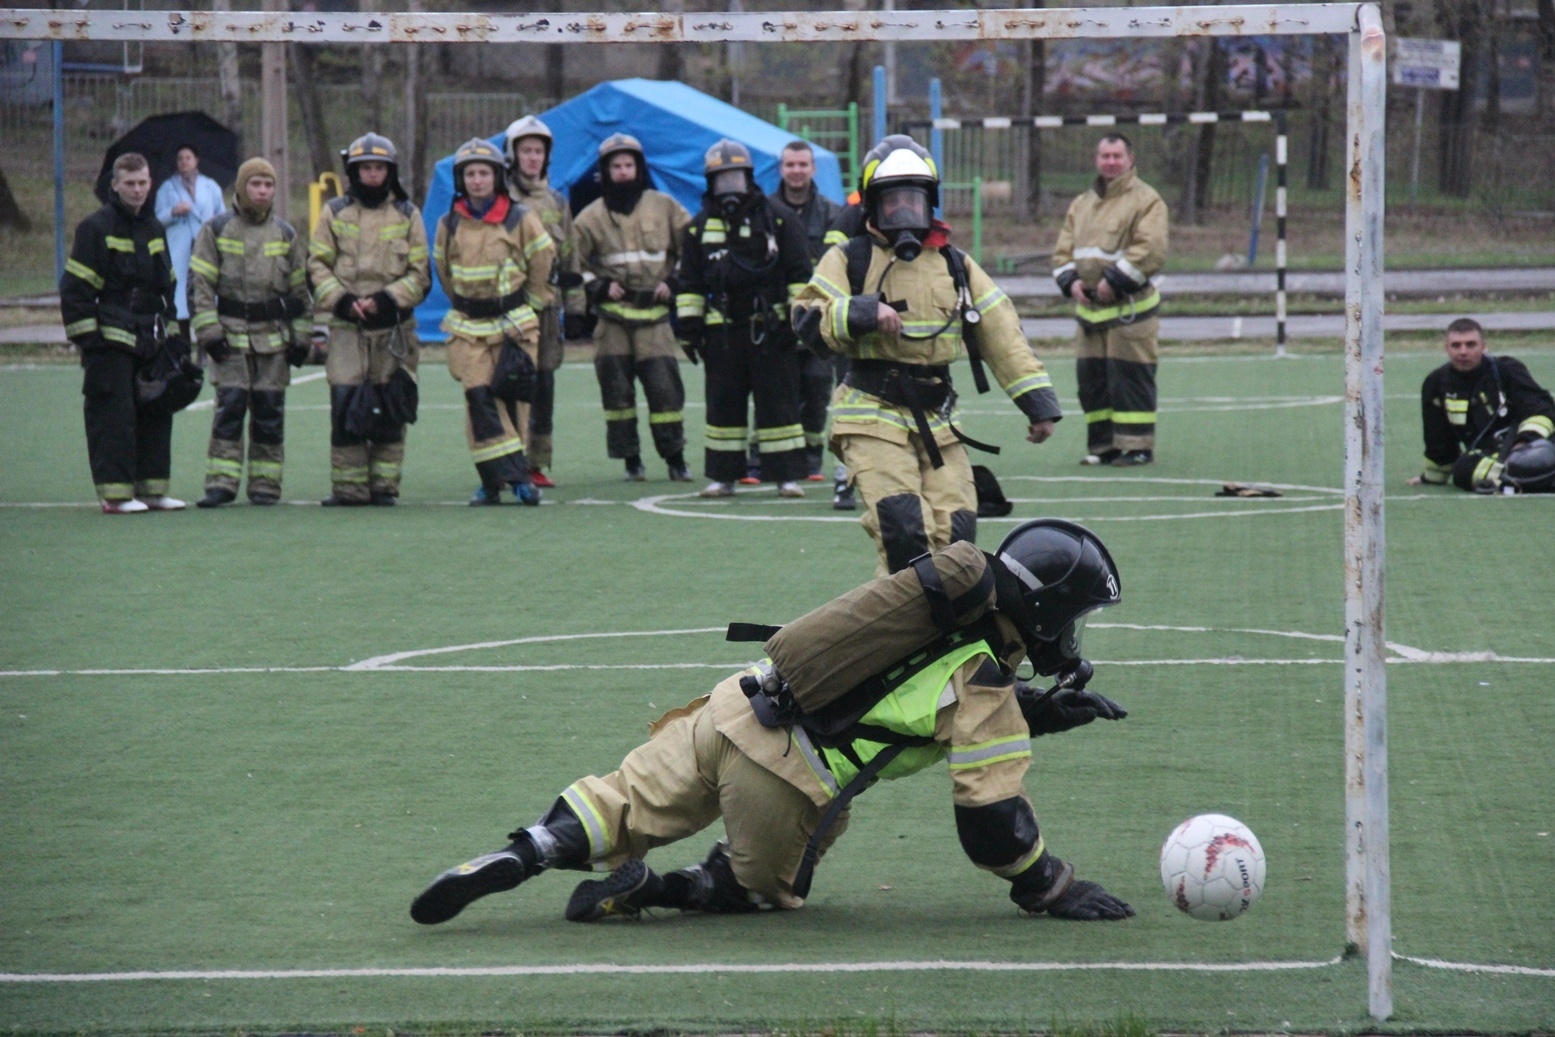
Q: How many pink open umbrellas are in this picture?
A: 0